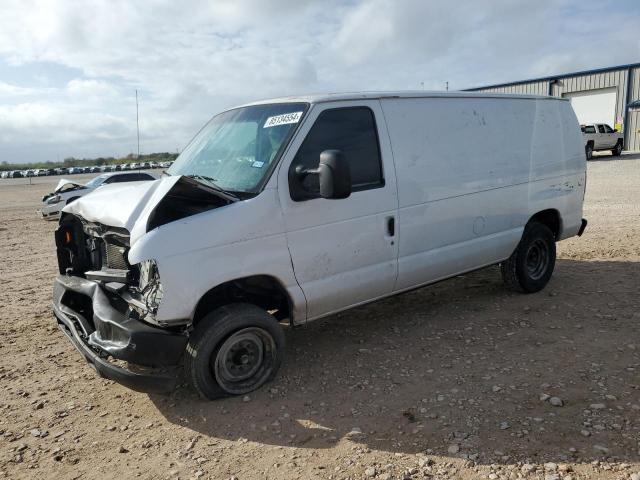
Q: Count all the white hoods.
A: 2